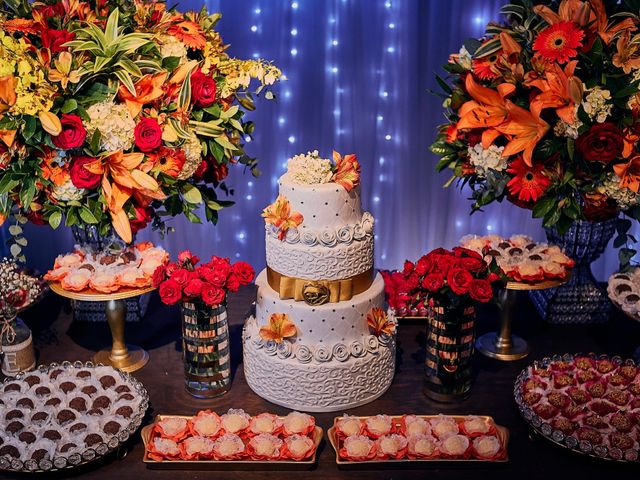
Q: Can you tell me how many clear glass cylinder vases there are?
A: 2